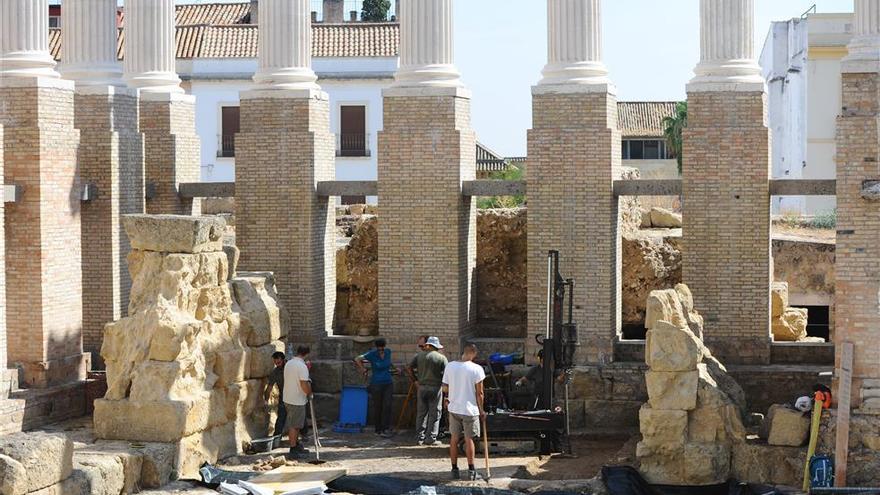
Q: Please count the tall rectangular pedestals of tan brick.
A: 8